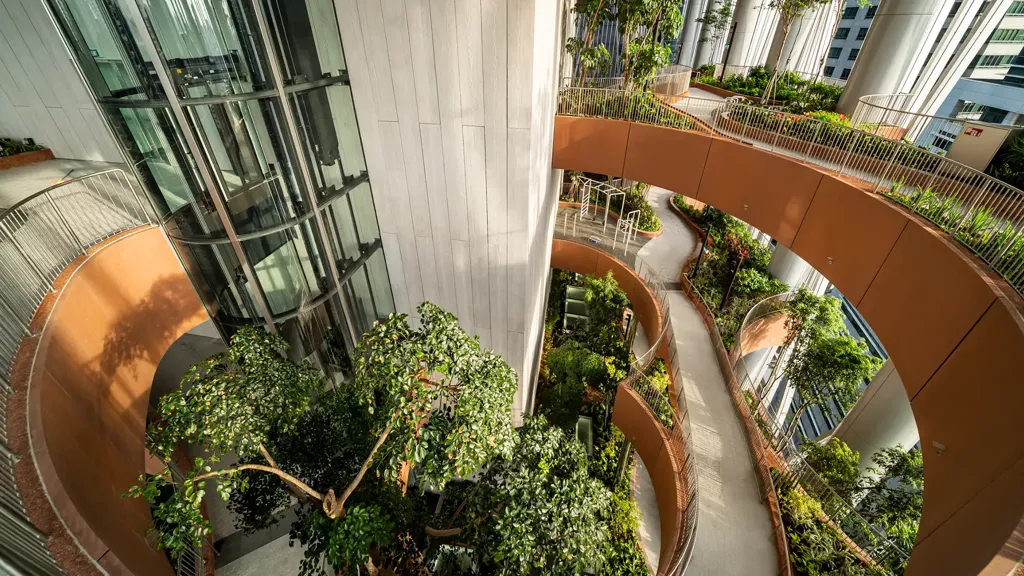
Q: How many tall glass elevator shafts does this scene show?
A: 1